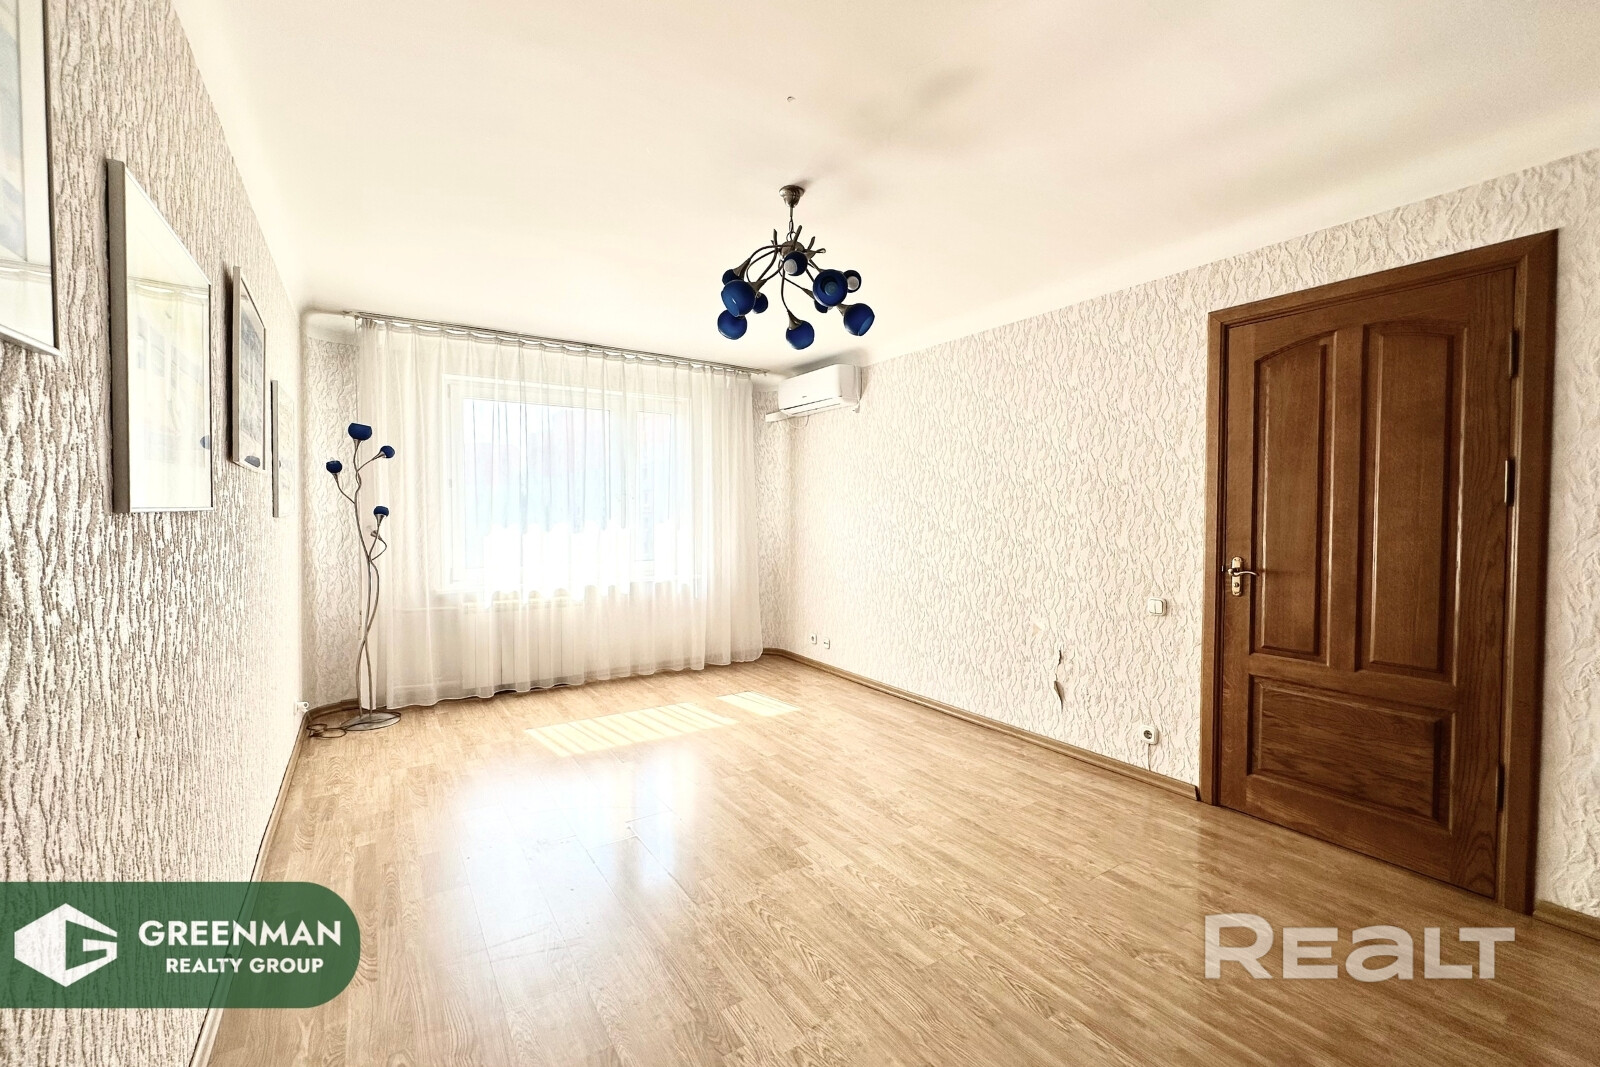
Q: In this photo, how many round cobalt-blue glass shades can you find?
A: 14